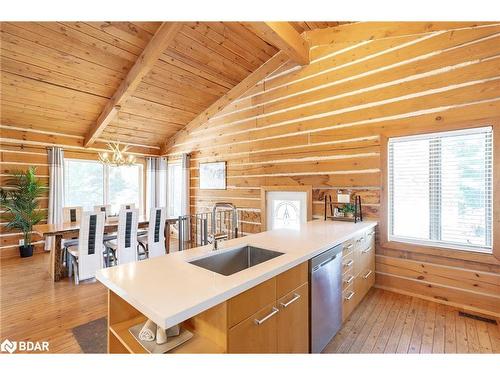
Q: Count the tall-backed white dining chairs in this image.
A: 6